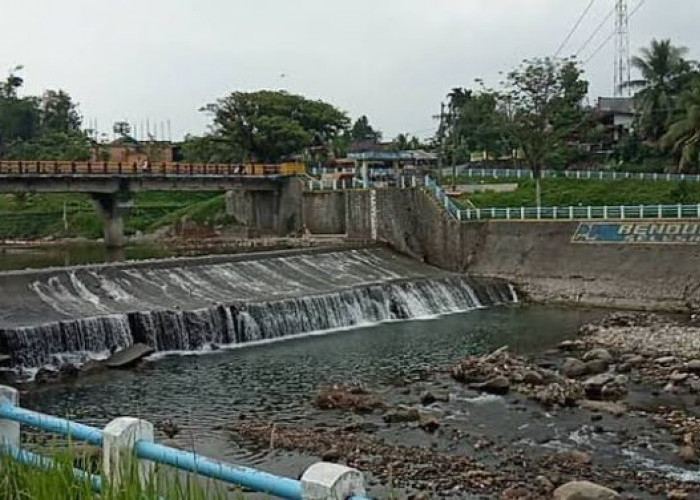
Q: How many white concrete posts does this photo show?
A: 3